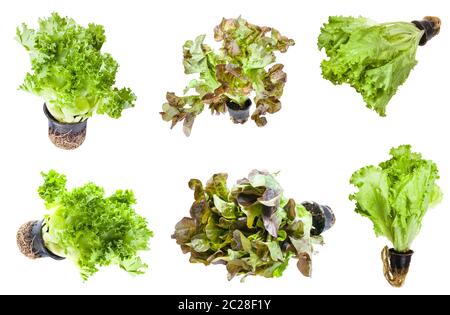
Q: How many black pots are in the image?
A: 6